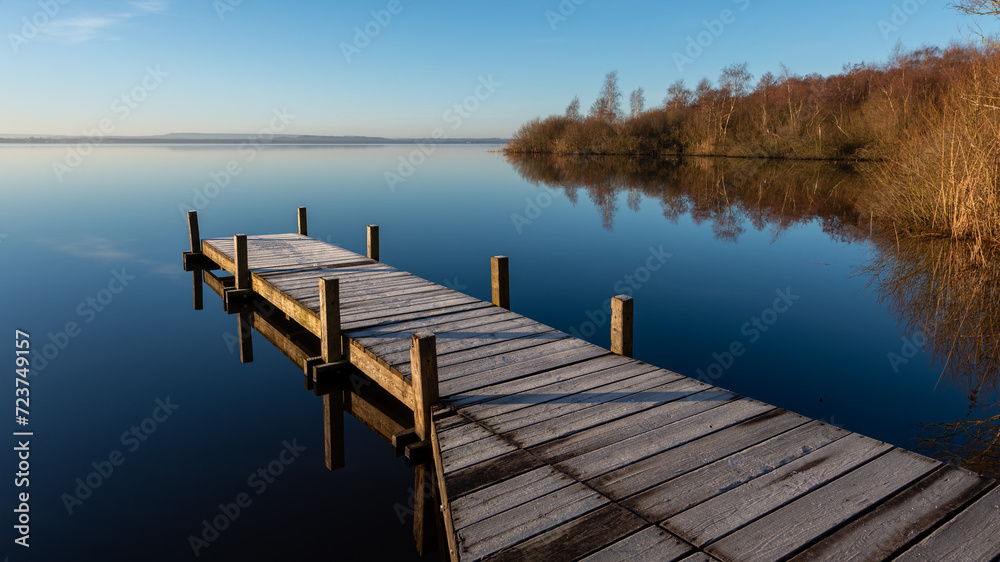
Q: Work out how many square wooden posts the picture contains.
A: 8